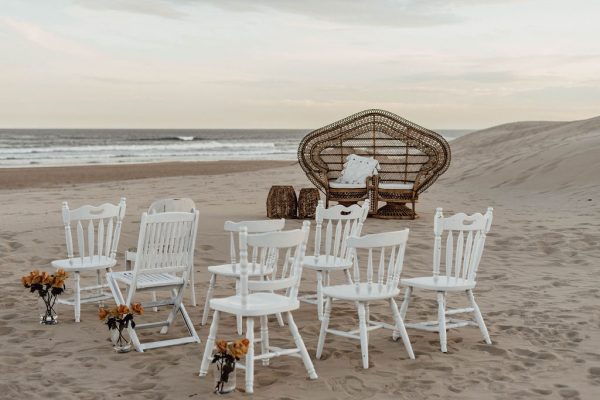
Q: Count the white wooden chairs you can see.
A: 8